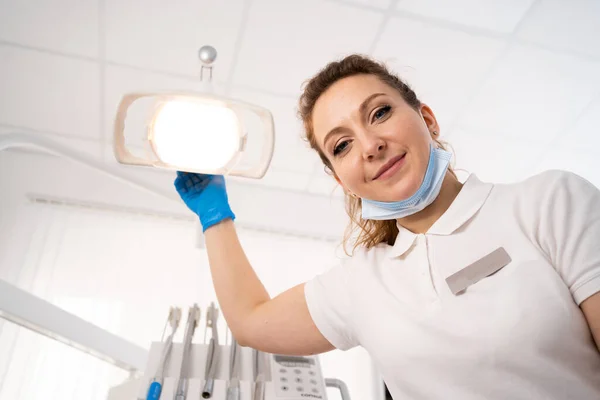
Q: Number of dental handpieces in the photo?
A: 5